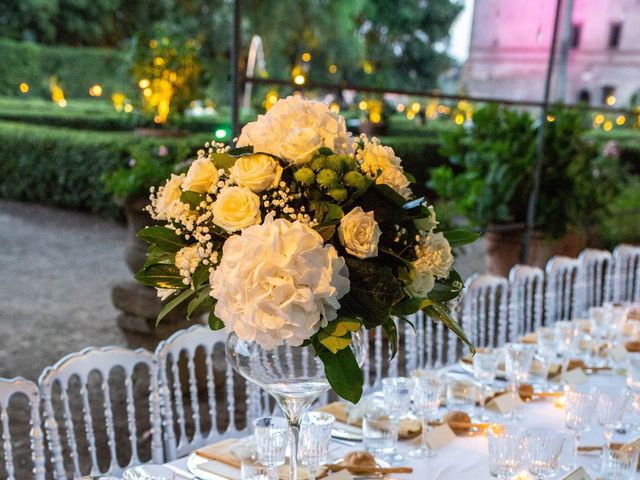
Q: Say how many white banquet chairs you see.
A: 11